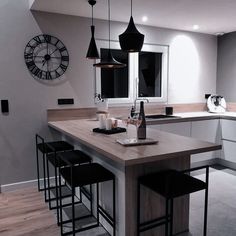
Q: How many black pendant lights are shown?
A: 3